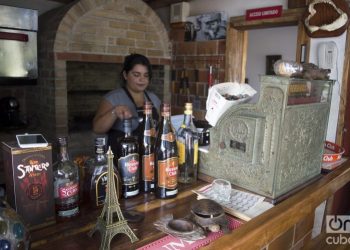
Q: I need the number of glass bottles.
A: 6